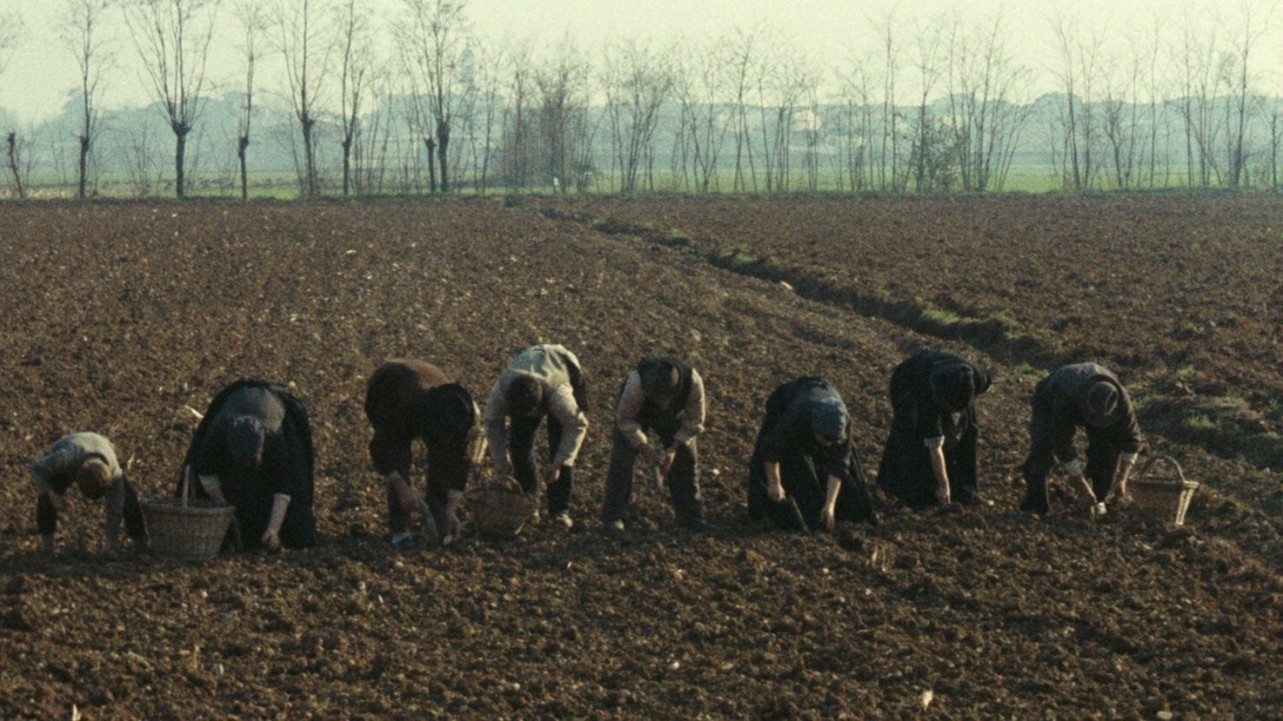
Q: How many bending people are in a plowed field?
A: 8